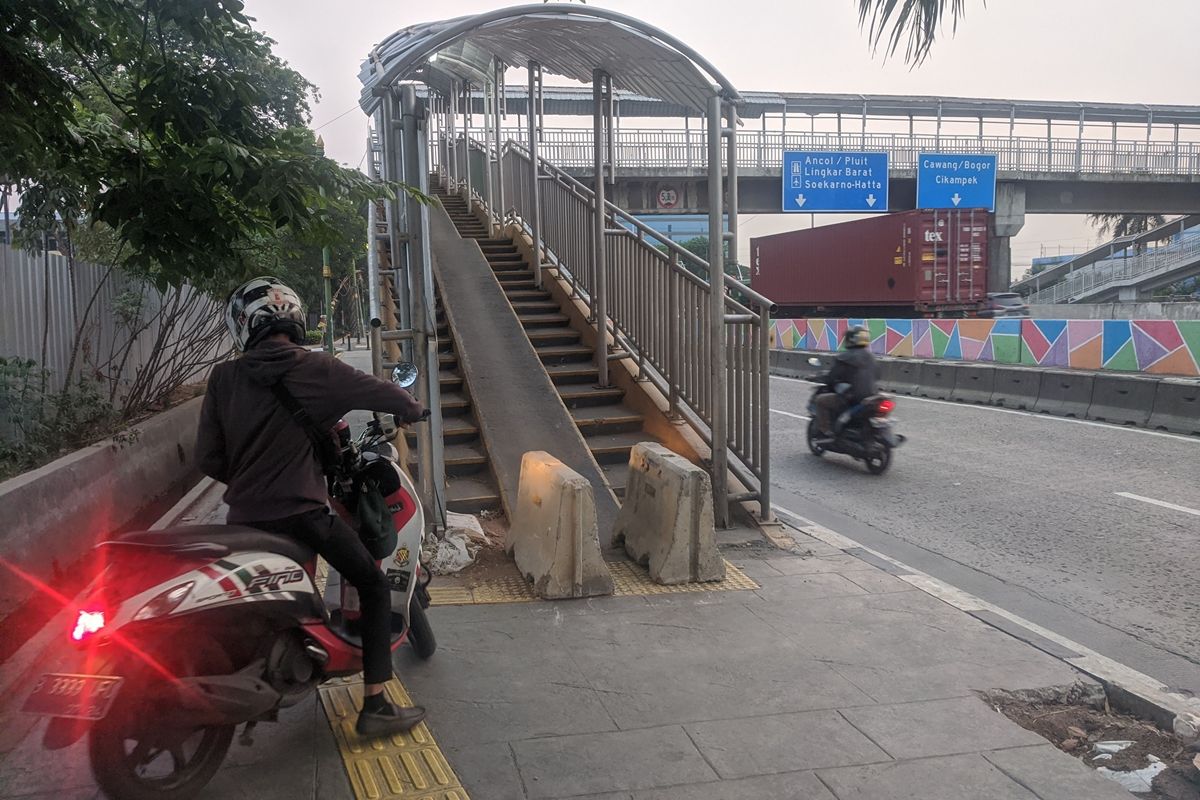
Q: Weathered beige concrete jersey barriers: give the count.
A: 2